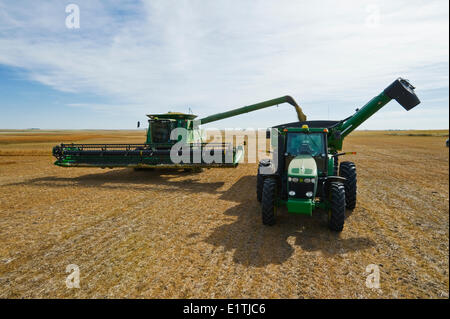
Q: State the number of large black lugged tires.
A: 4